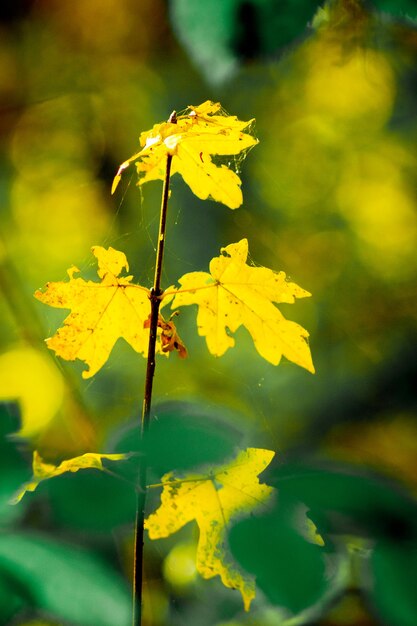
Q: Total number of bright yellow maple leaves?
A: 5